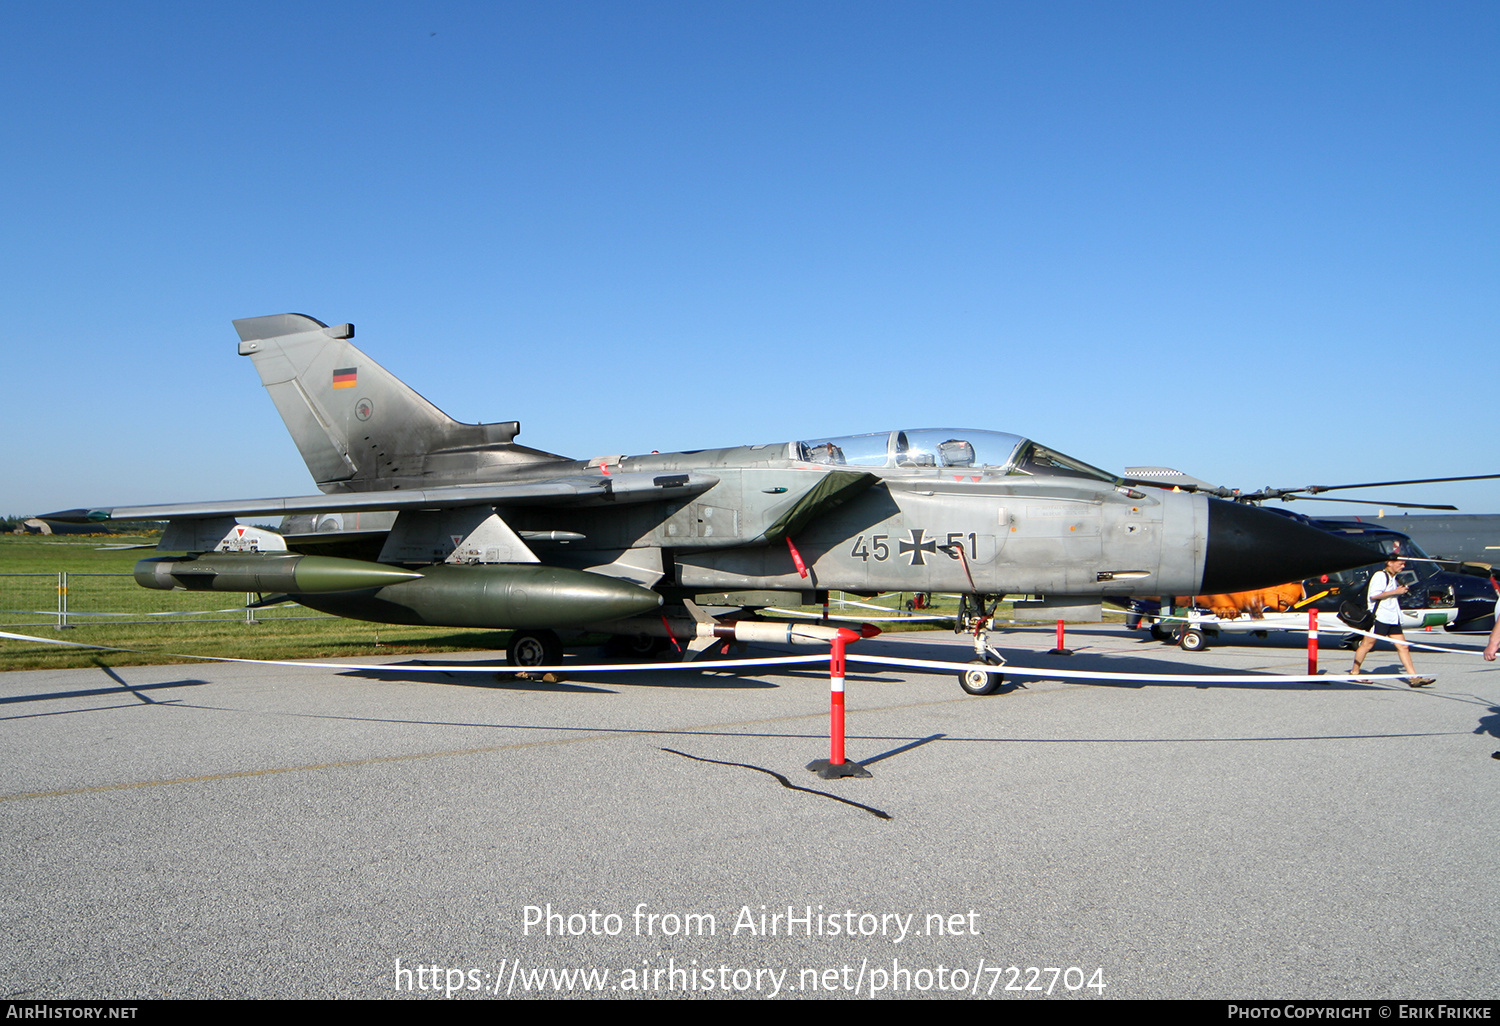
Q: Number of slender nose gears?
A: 1